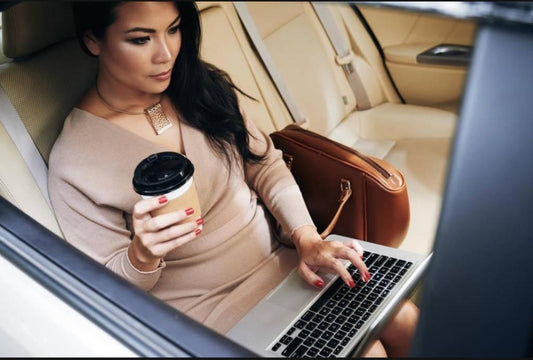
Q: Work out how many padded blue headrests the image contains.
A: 0